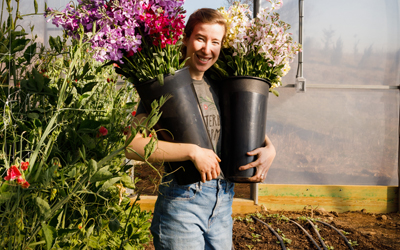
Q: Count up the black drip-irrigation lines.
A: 4